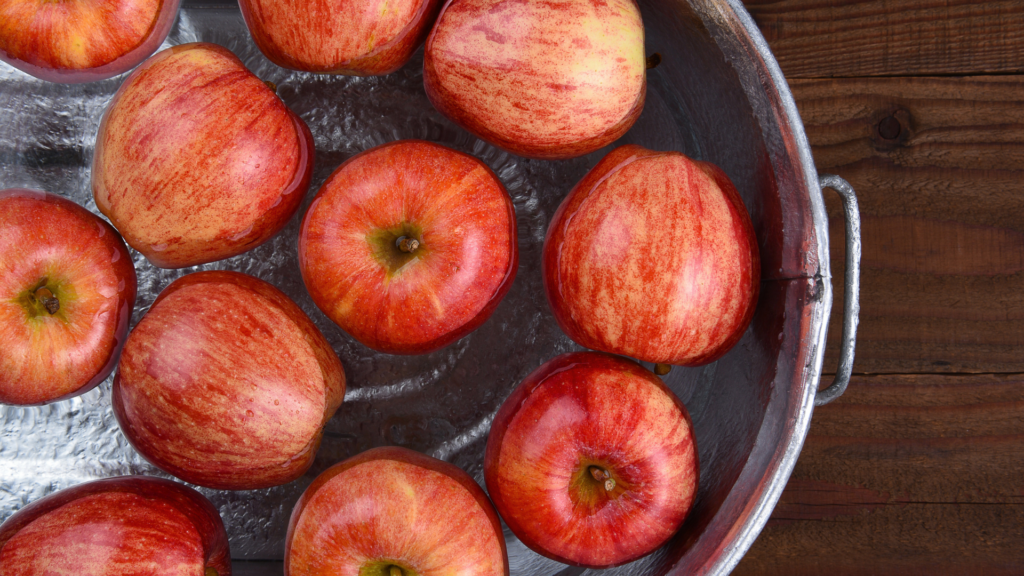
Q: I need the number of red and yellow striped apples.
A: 11